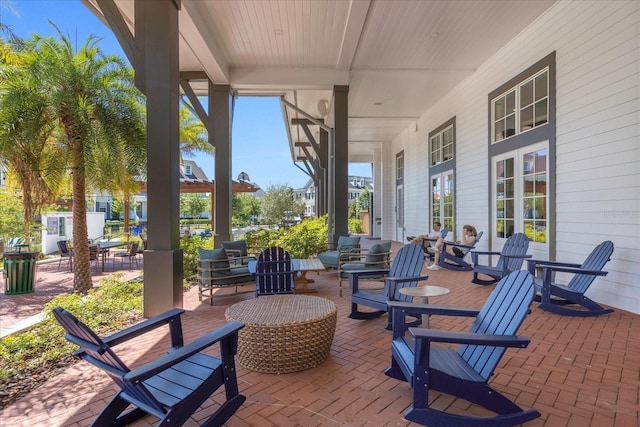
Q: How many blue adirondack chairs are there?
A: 8